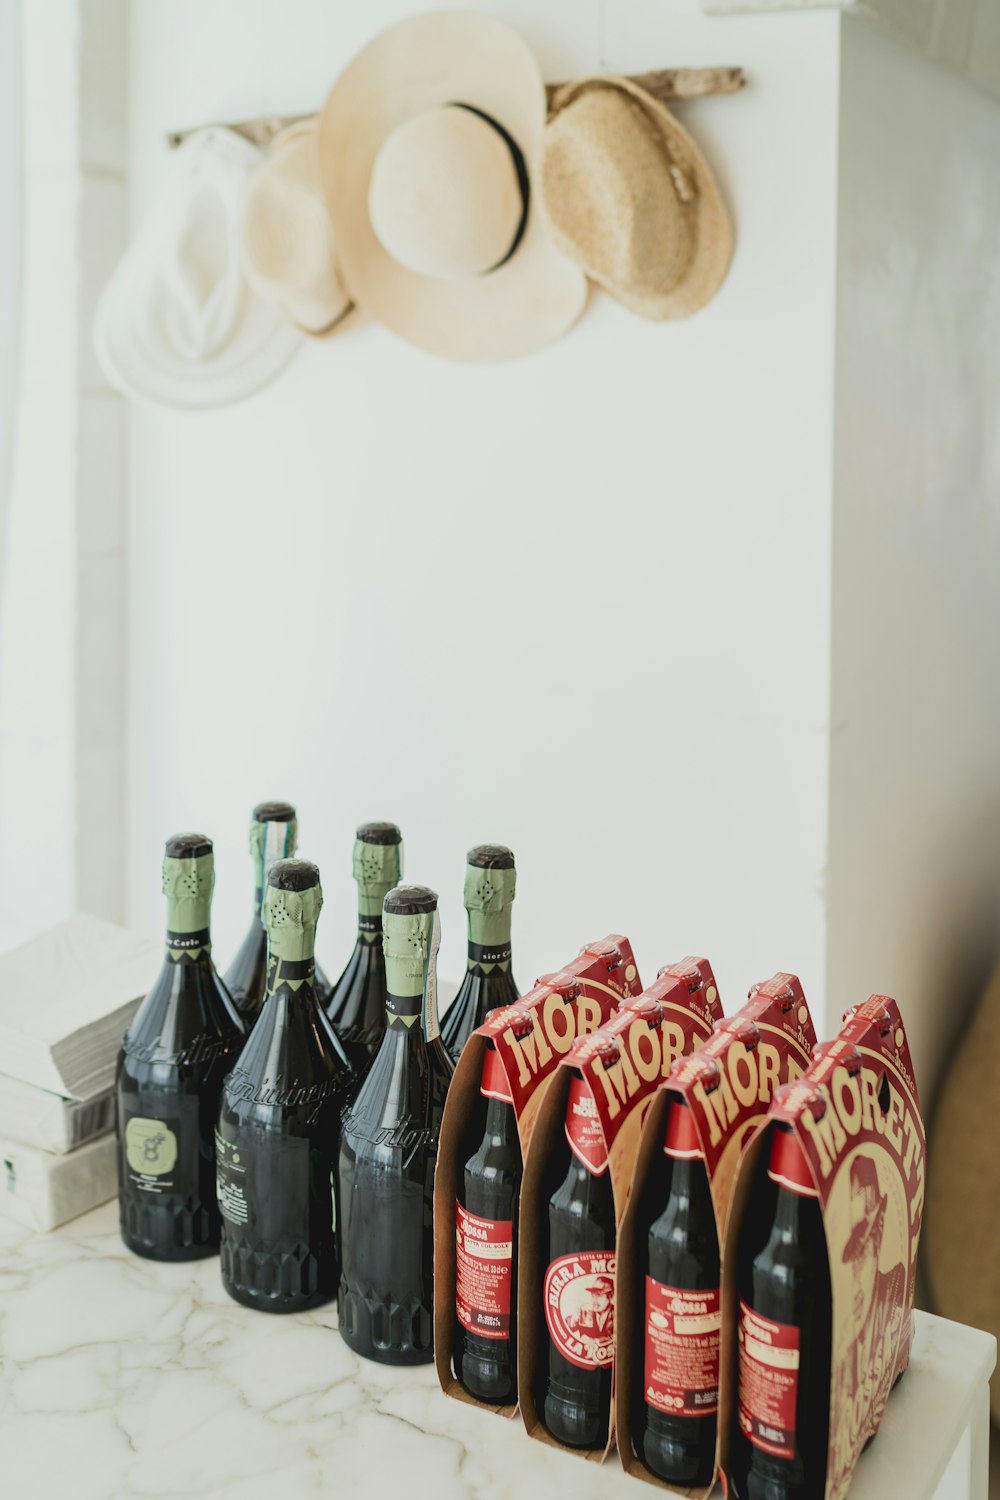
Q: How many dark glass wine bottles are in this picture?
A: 6